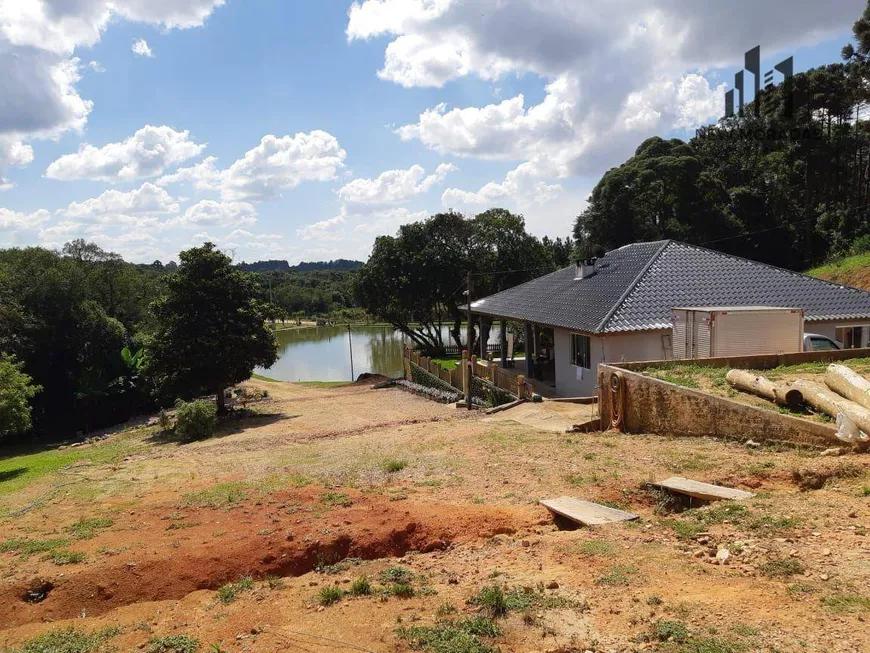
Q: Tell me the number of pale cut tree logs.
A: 3